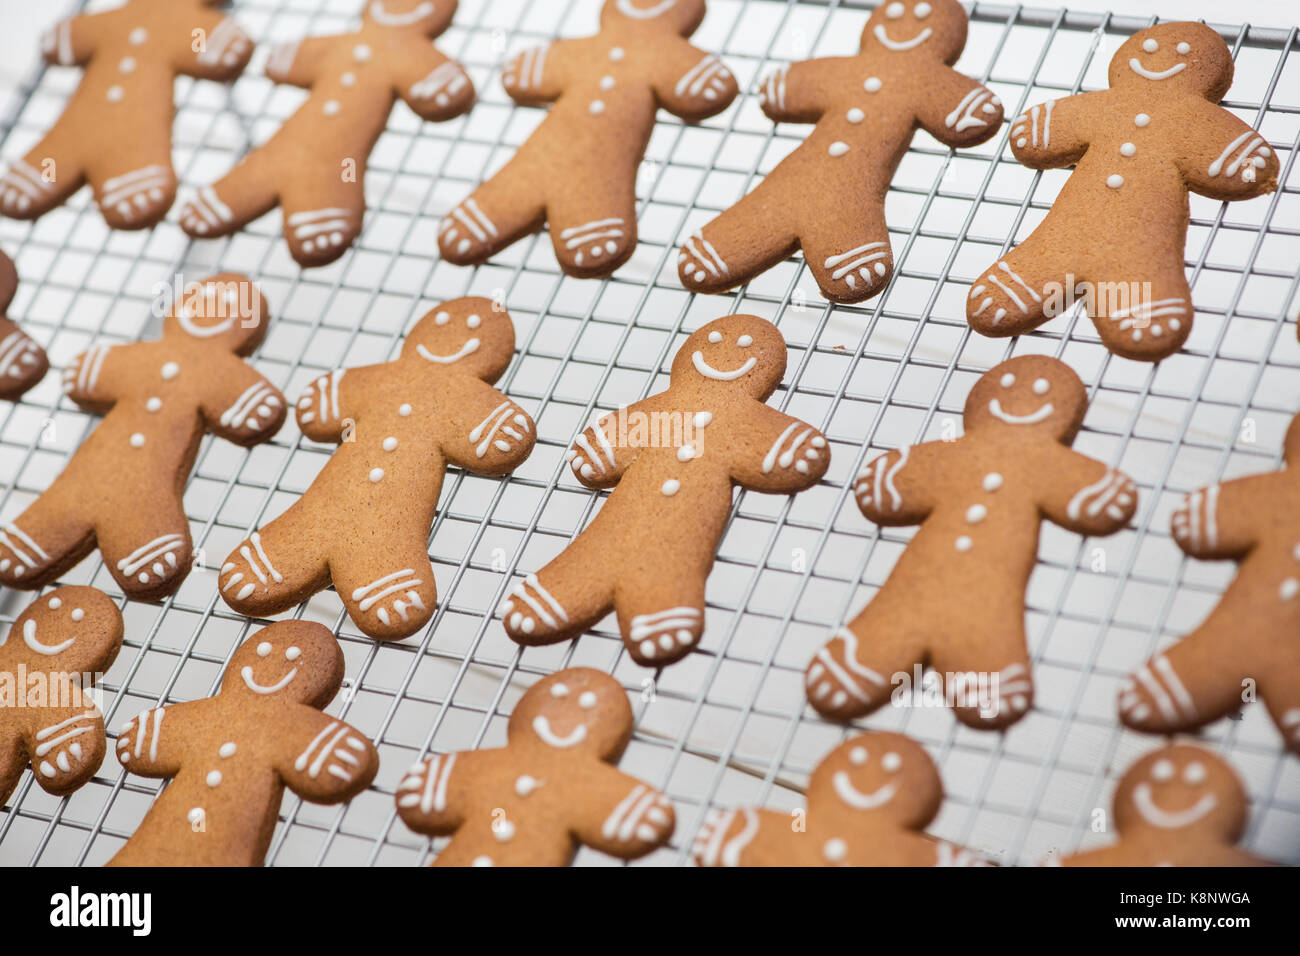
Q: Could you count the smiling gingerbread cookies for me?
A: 13